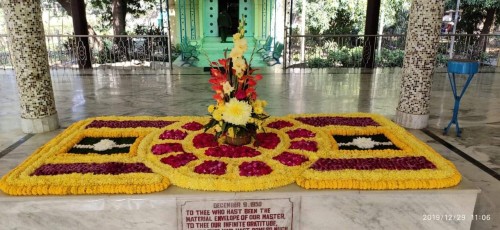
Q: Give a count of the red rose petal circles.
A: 13